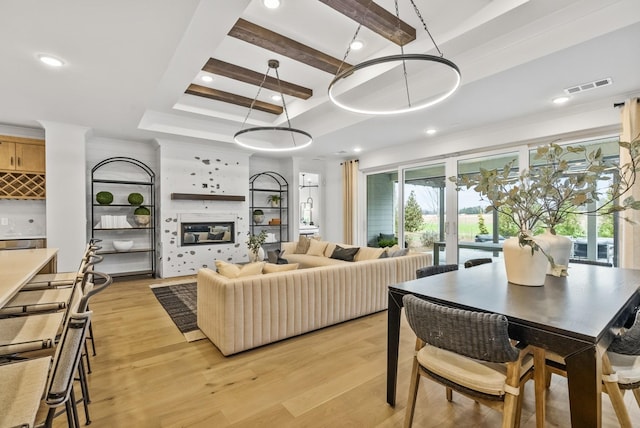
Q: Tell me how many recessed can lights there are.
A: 8